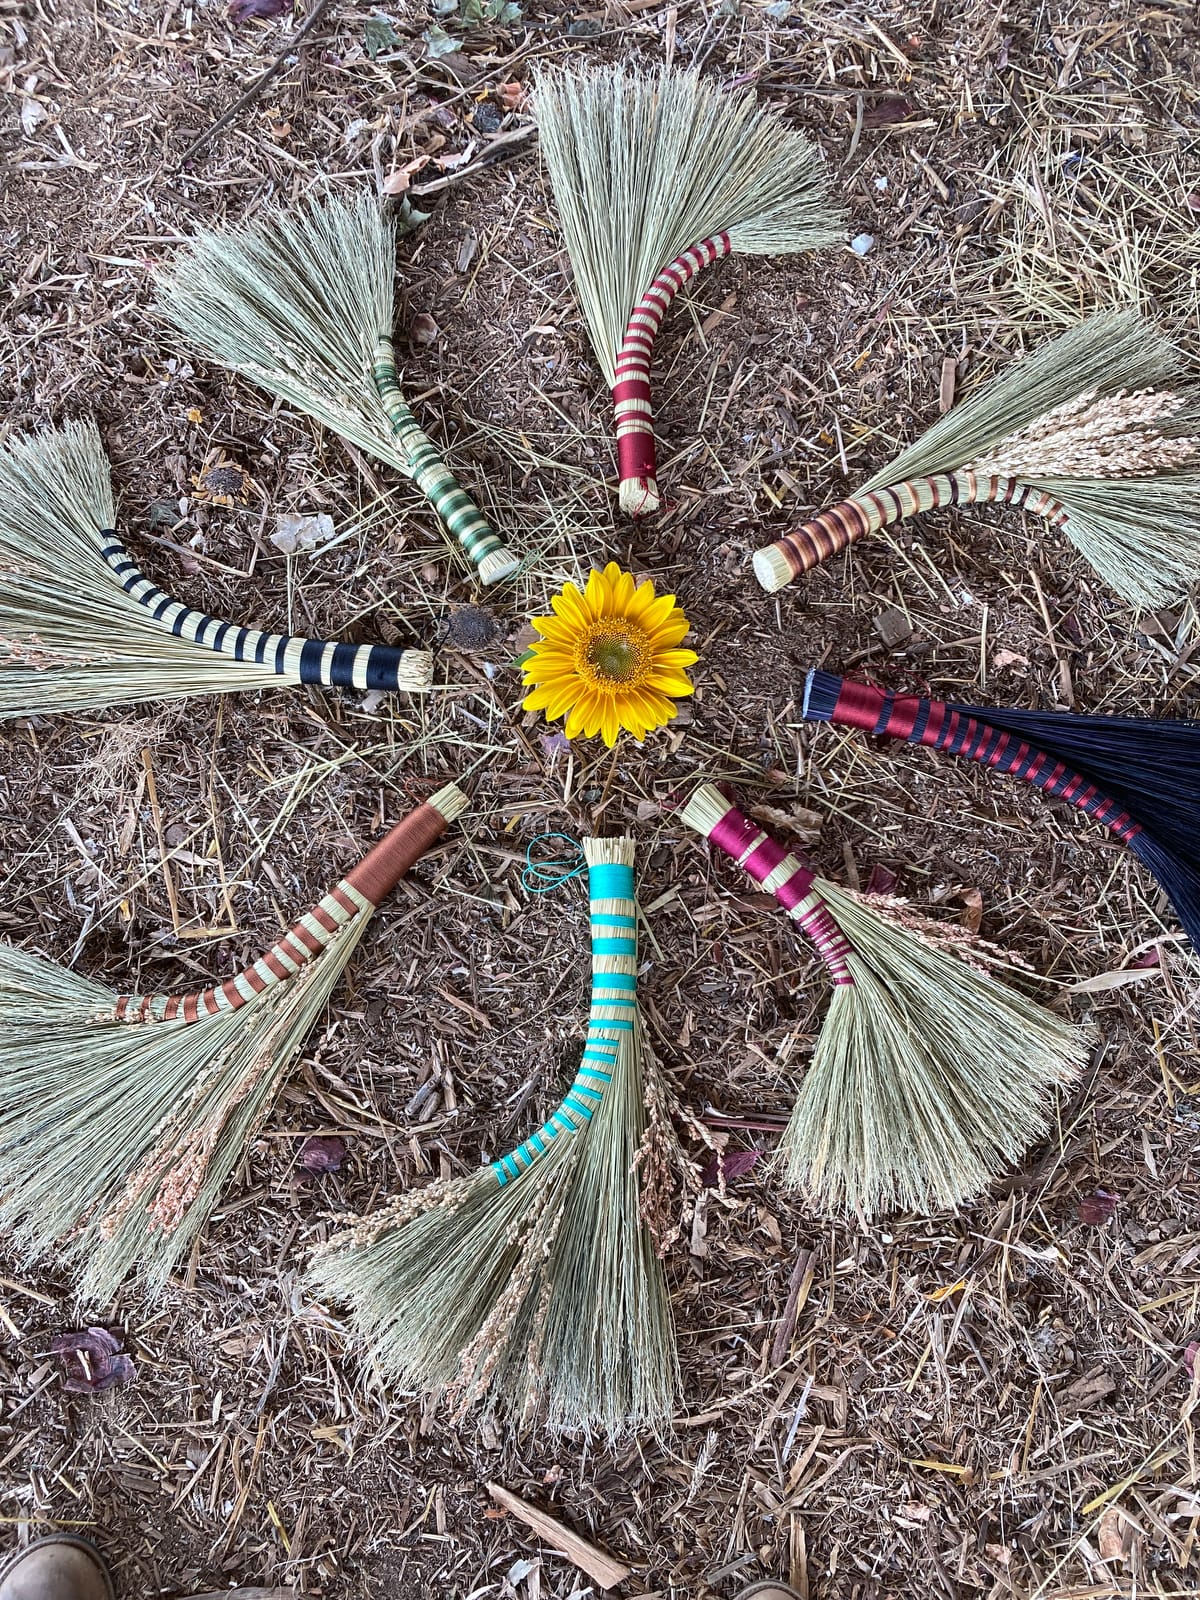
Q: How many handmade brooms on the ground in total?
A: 8